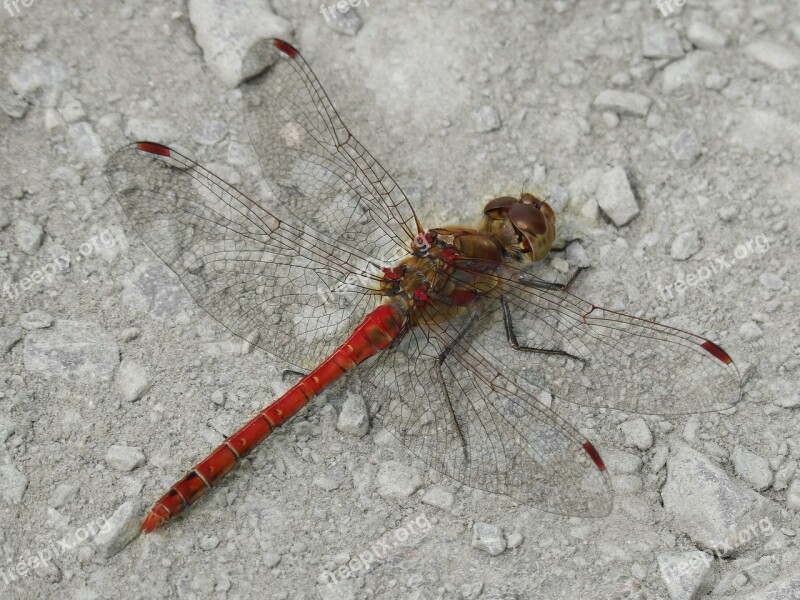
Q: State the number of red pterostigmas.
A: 4